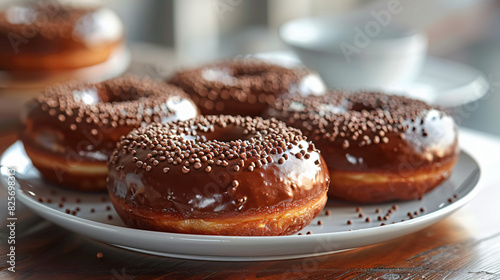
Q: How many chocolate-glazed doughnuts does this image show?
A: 5